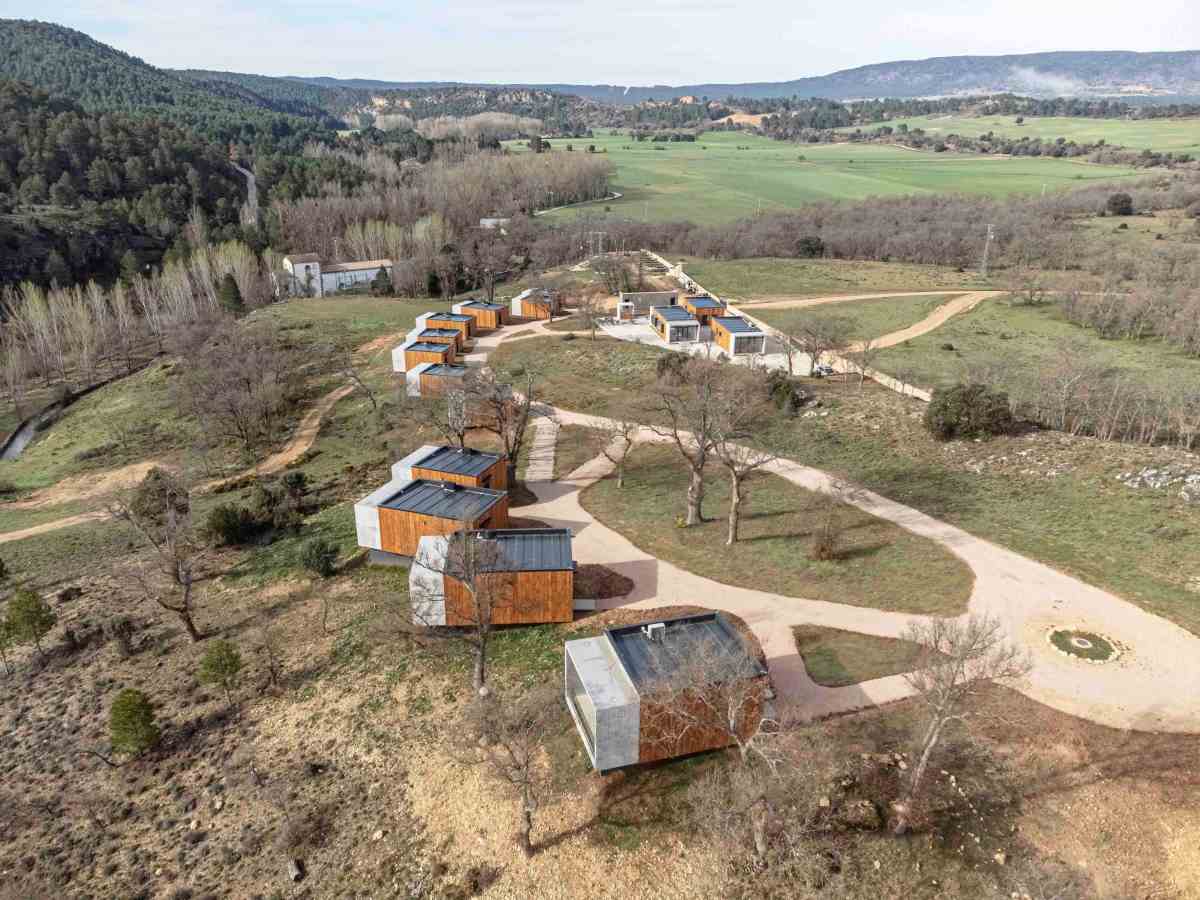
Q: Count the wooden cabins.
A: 14